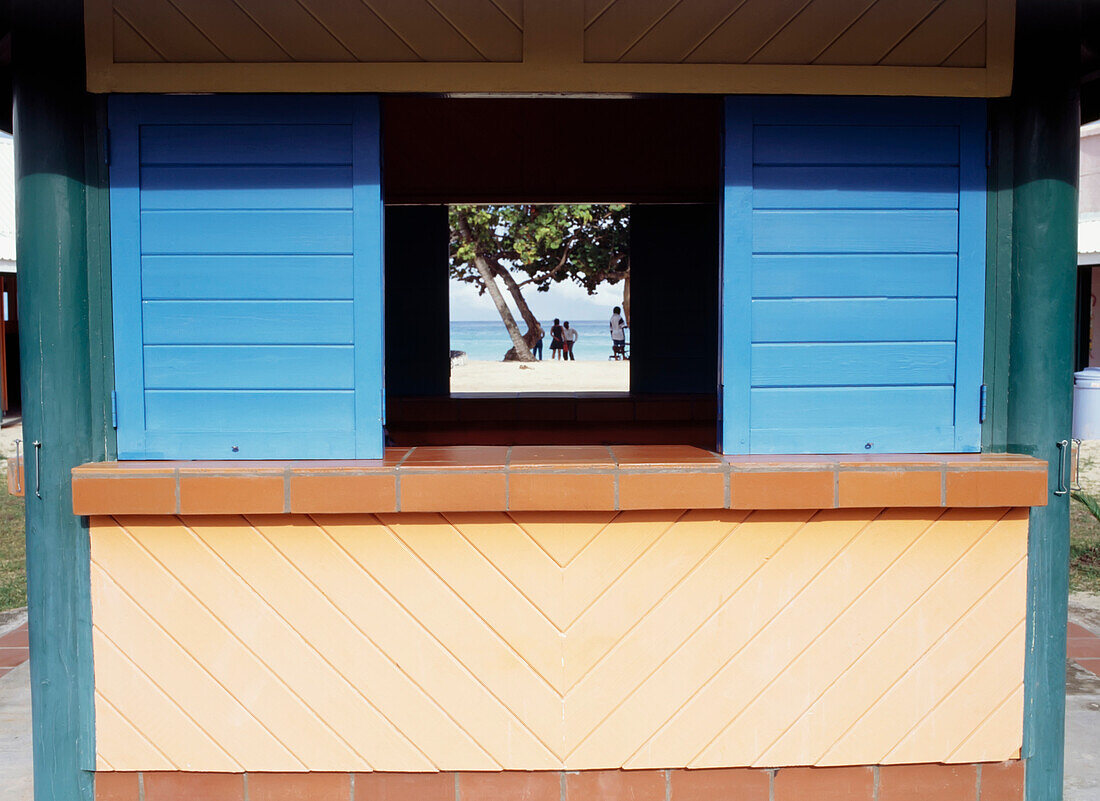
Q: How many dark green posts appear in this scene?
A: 2